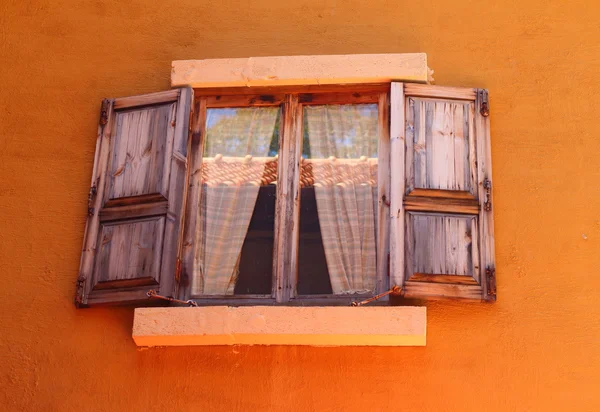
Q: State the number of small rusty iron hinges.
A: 6